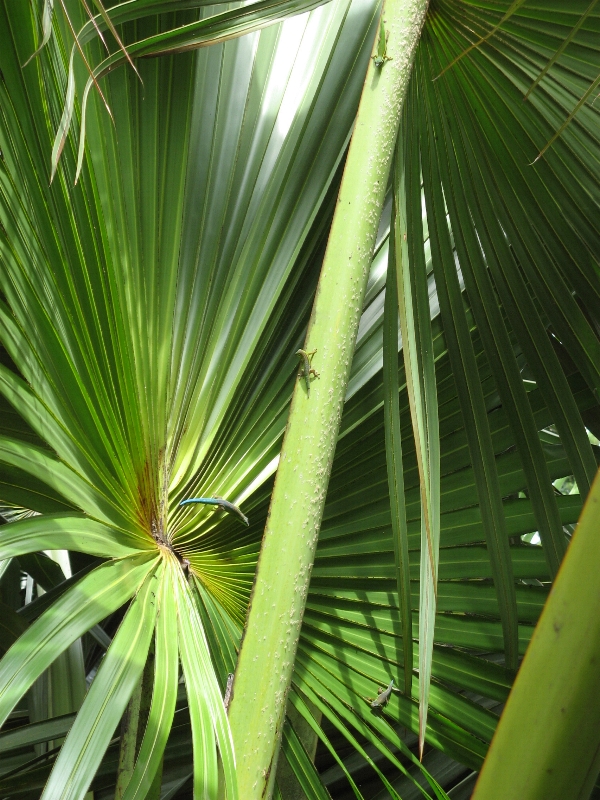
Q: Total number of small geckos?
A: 4